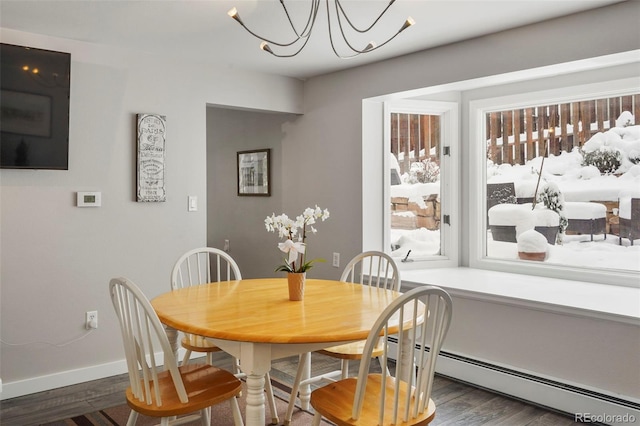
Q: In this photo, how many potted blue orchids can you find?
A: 0